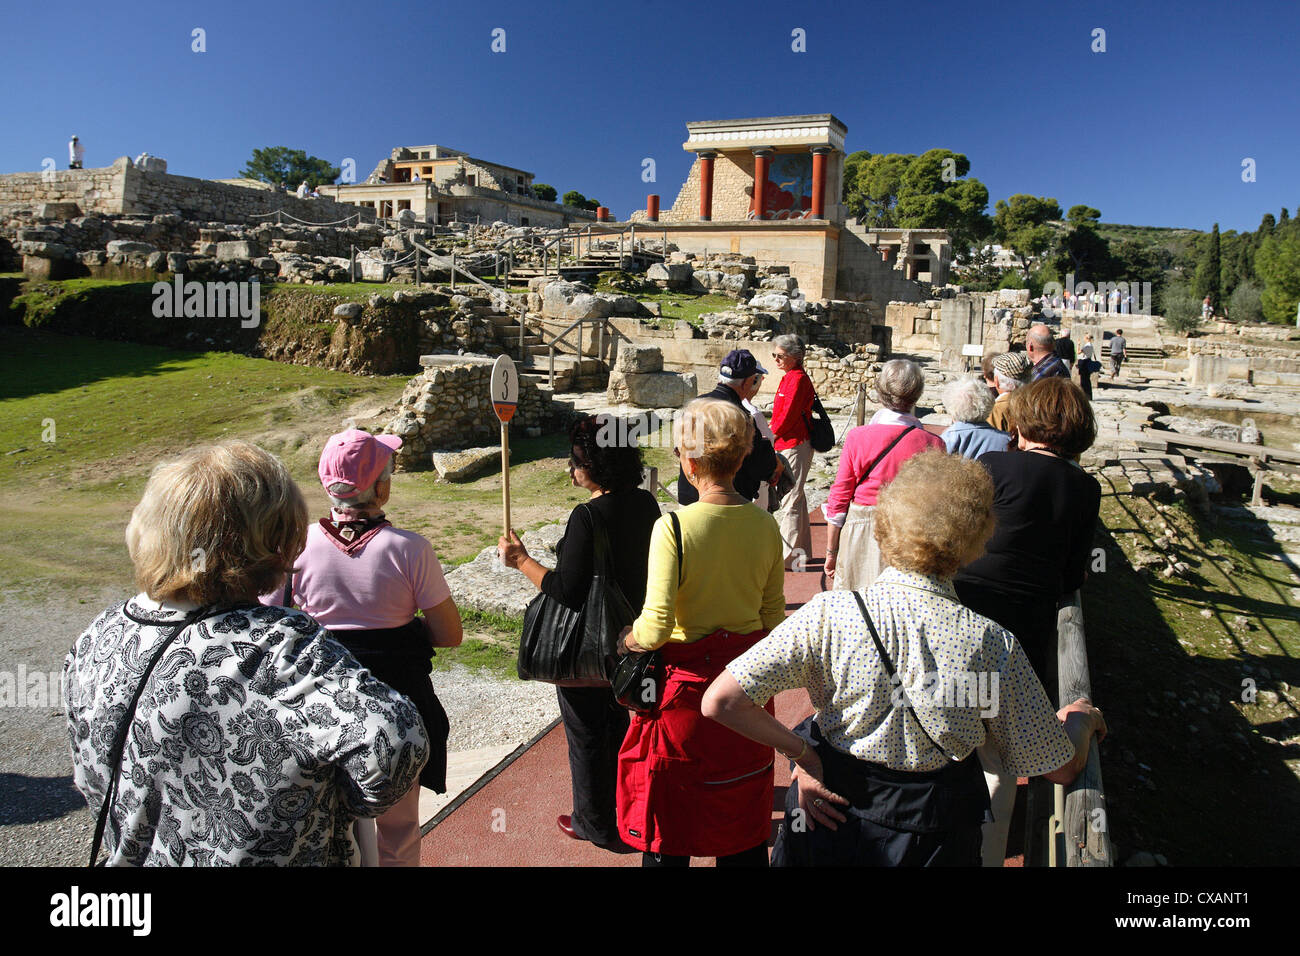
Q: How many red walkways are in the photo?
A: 1